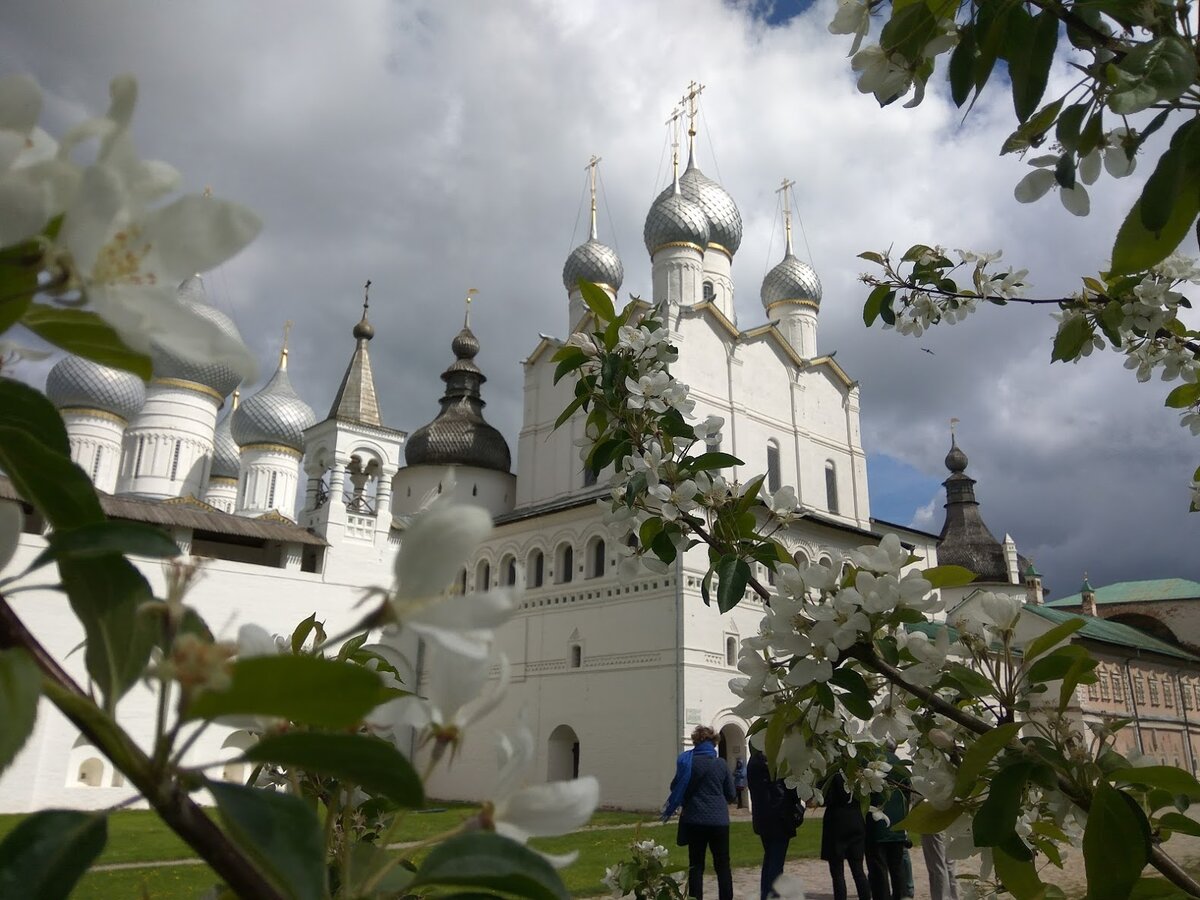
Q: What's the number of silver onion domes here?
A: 8